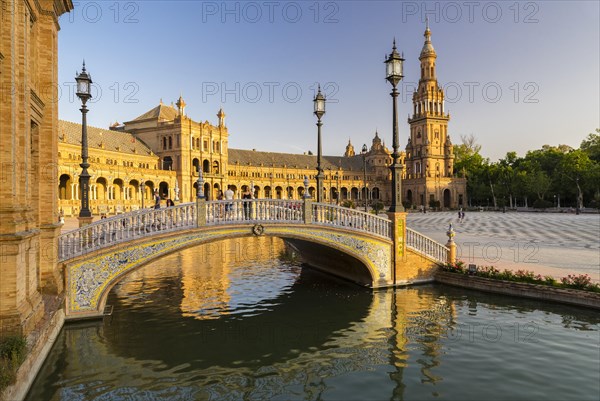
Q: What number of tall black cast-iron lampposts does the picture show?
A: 3